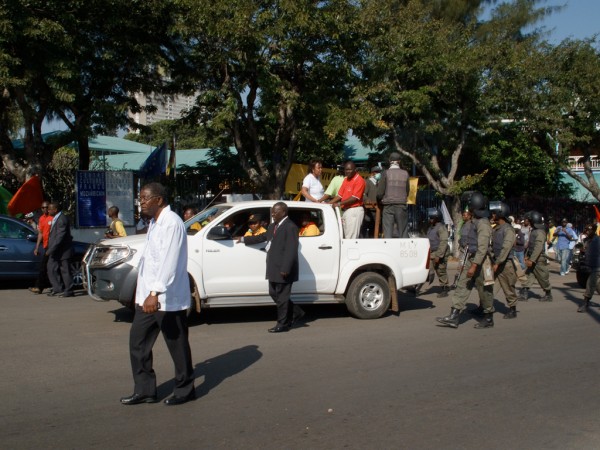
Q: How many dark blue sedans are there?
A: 1